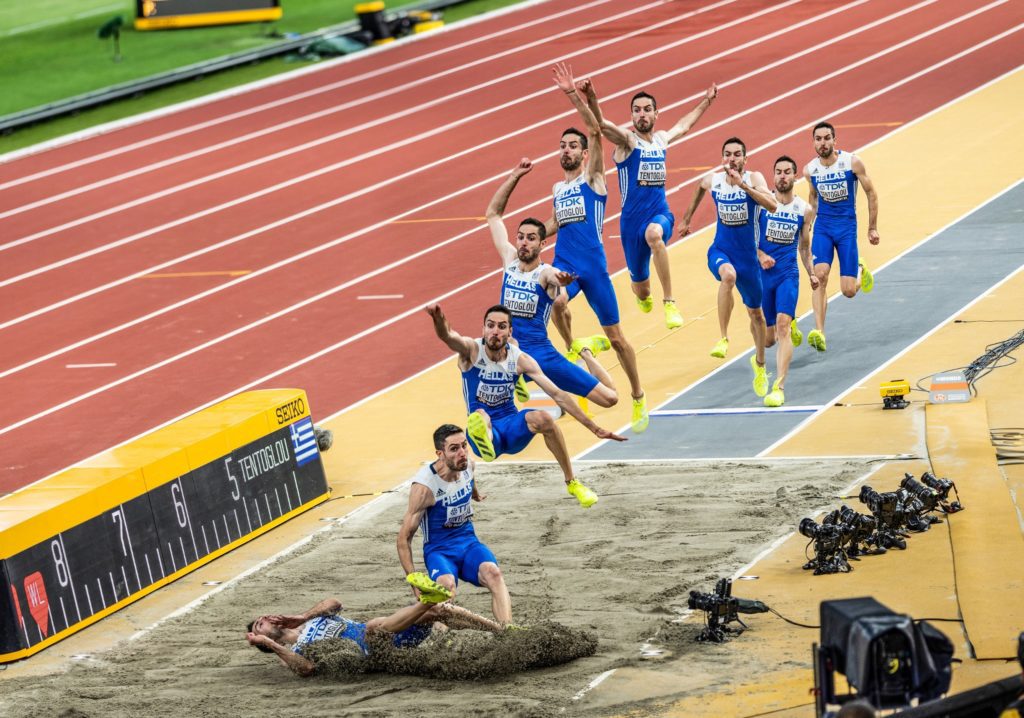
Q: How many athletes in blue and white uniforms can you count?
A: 9